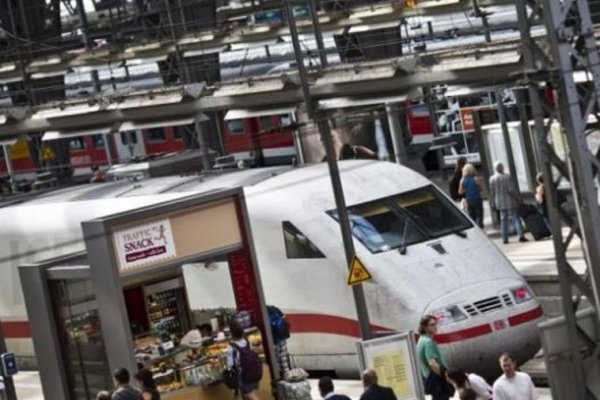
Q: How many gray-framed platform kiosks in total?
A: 1